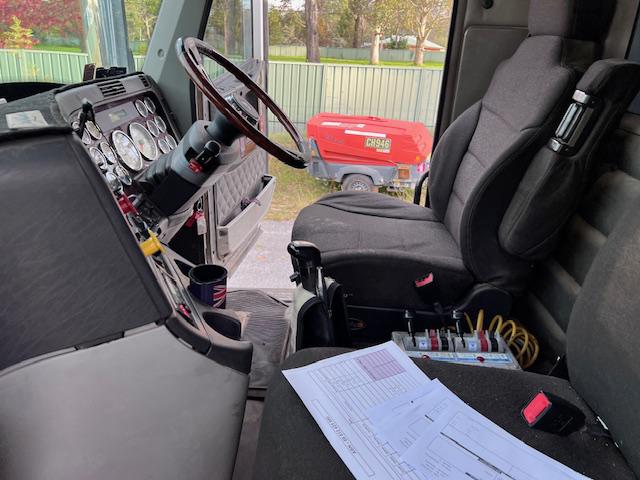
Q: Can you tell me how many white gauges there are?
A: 14